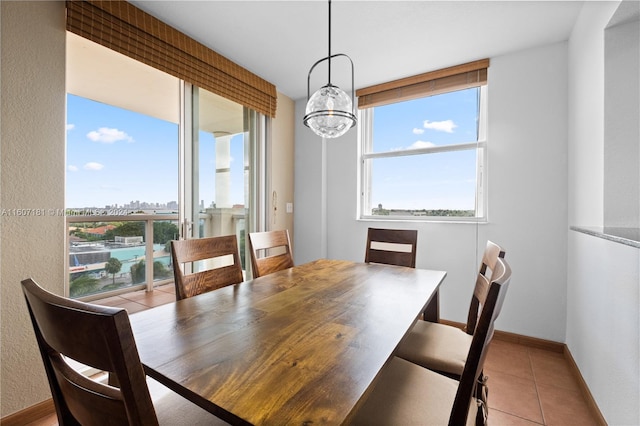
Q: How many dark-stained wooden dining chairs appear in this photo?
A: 6